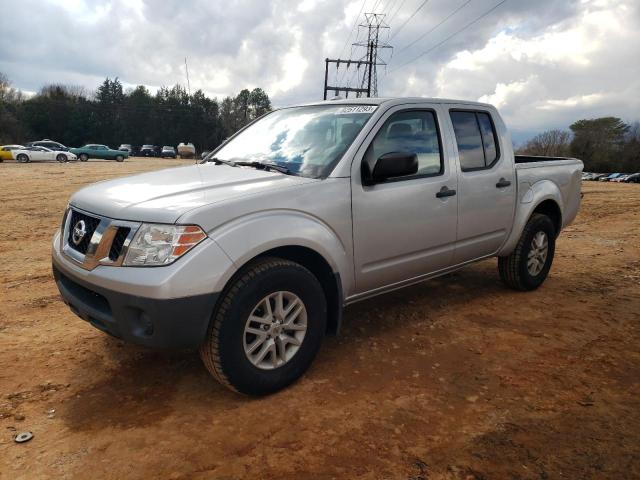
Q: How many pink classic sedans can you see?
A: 0